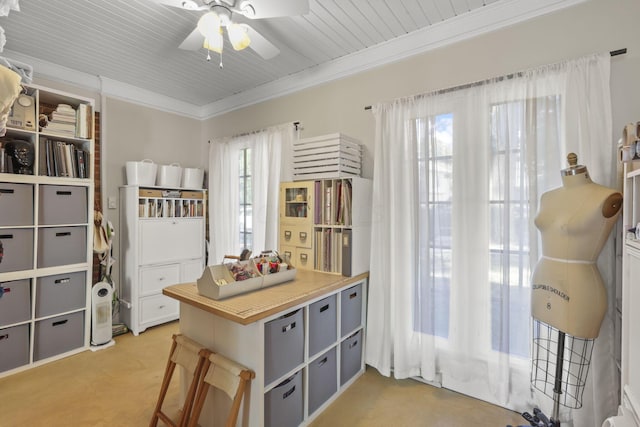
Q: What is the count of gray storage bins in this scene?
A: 14